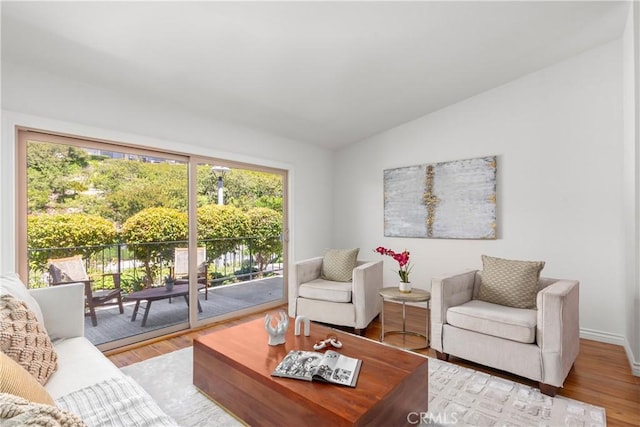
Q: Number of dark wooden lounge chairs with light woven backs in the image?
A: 2